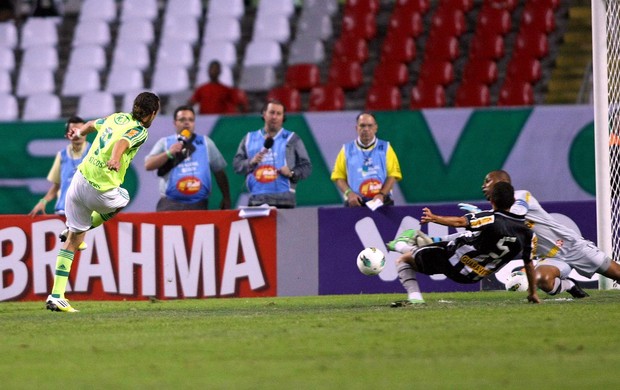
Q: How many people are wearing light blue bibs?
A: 4